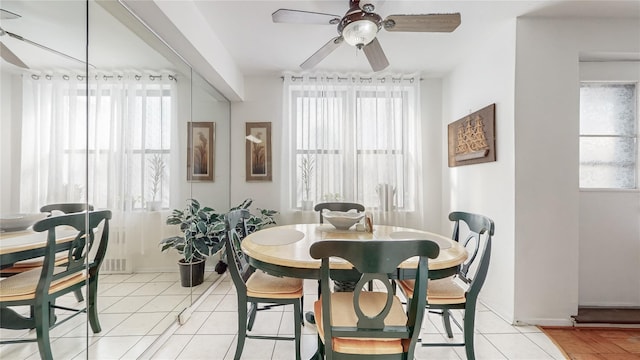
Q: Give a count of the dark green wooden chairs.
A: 4